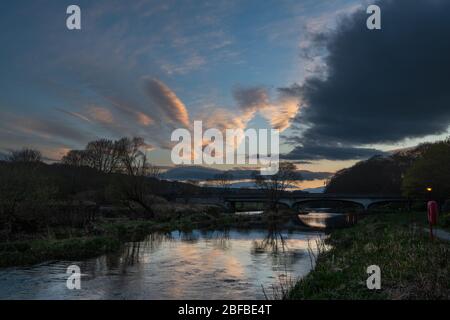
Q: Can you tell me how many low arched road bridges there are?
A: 1